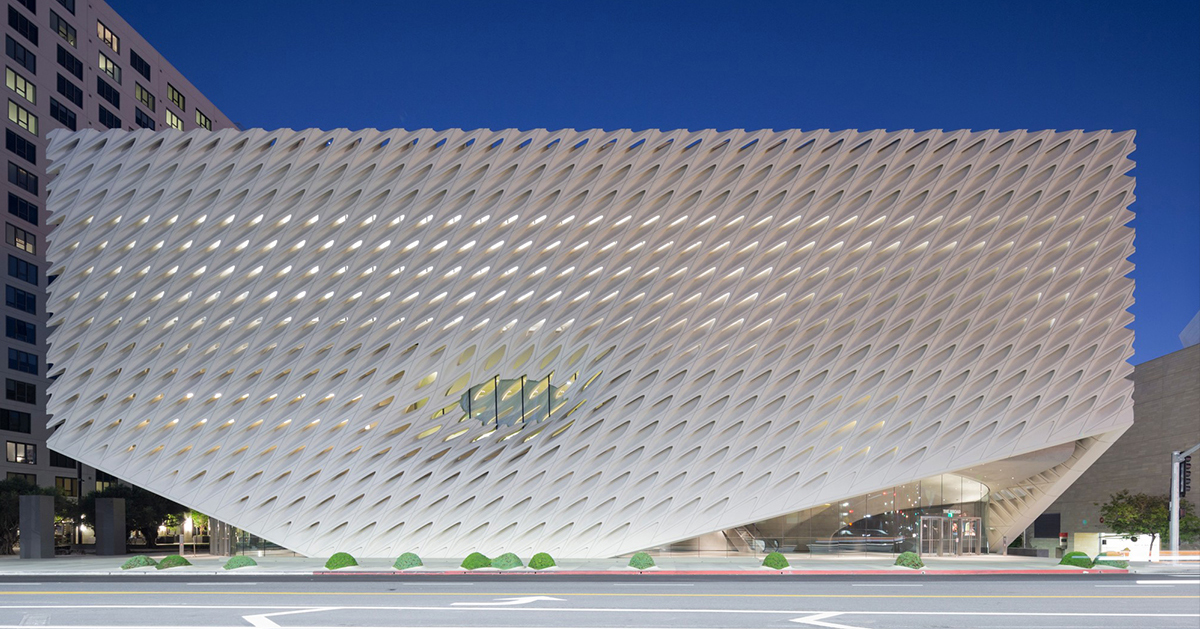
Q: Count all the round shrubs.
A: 13